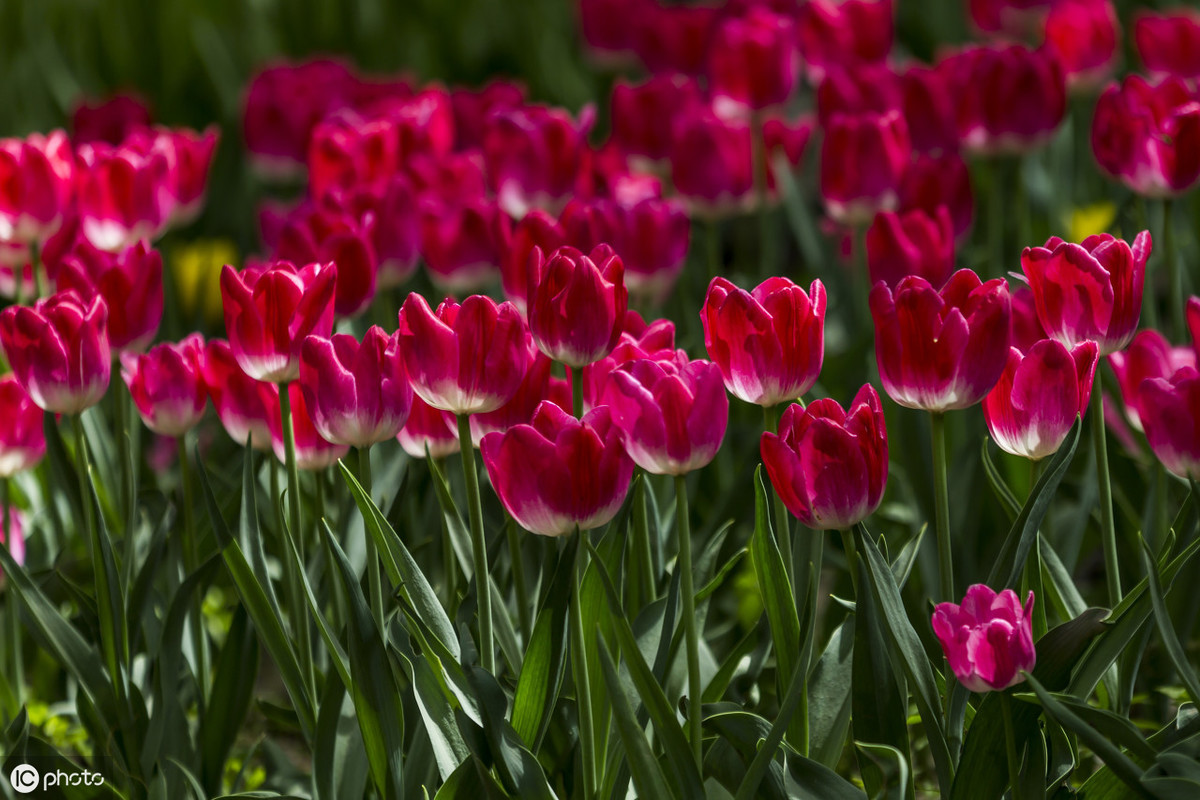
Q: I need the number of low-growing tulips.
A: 1